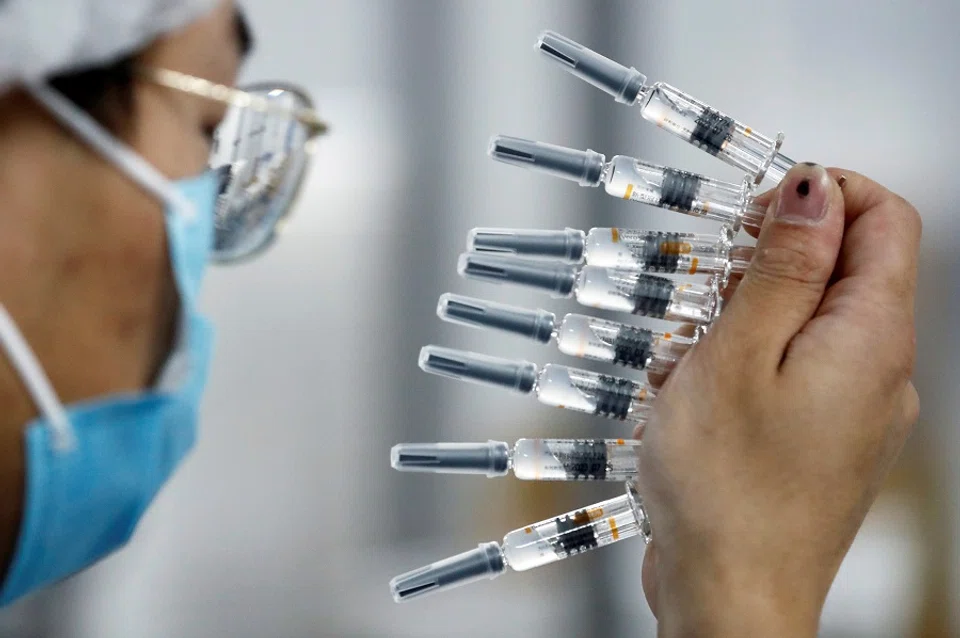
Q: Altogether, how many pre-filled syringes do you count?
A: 8